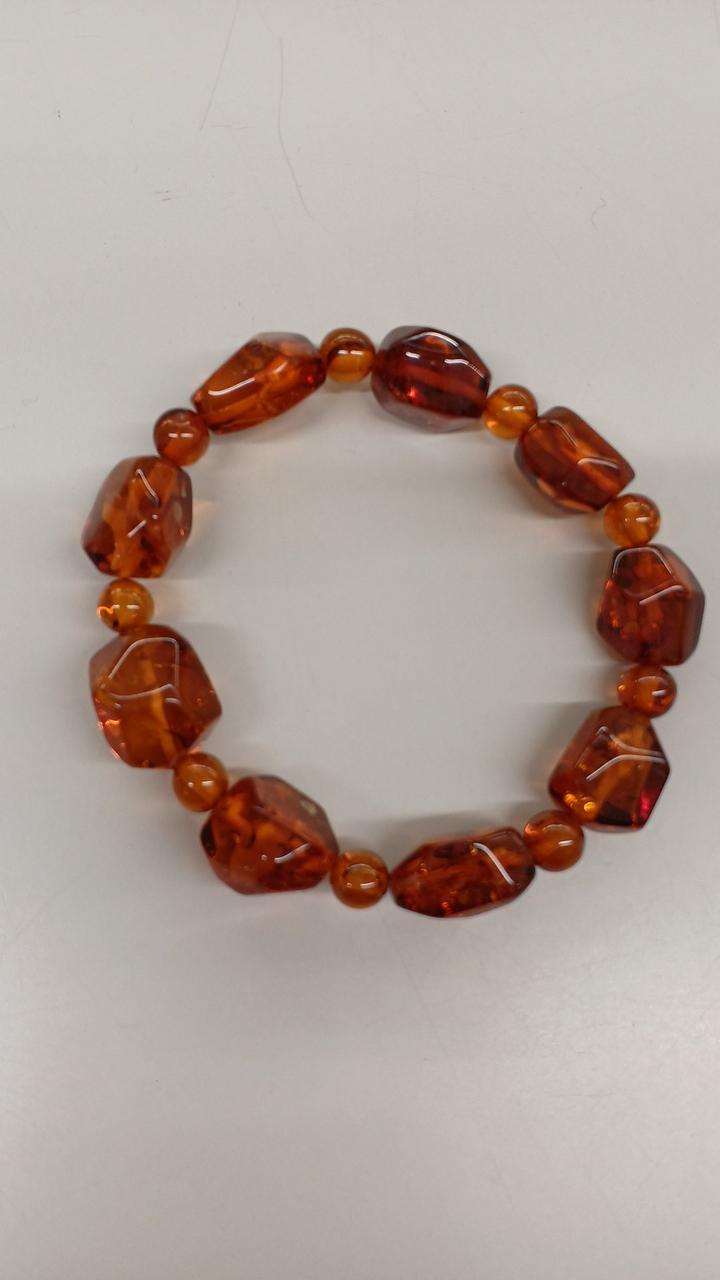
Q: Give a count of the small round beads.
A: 9